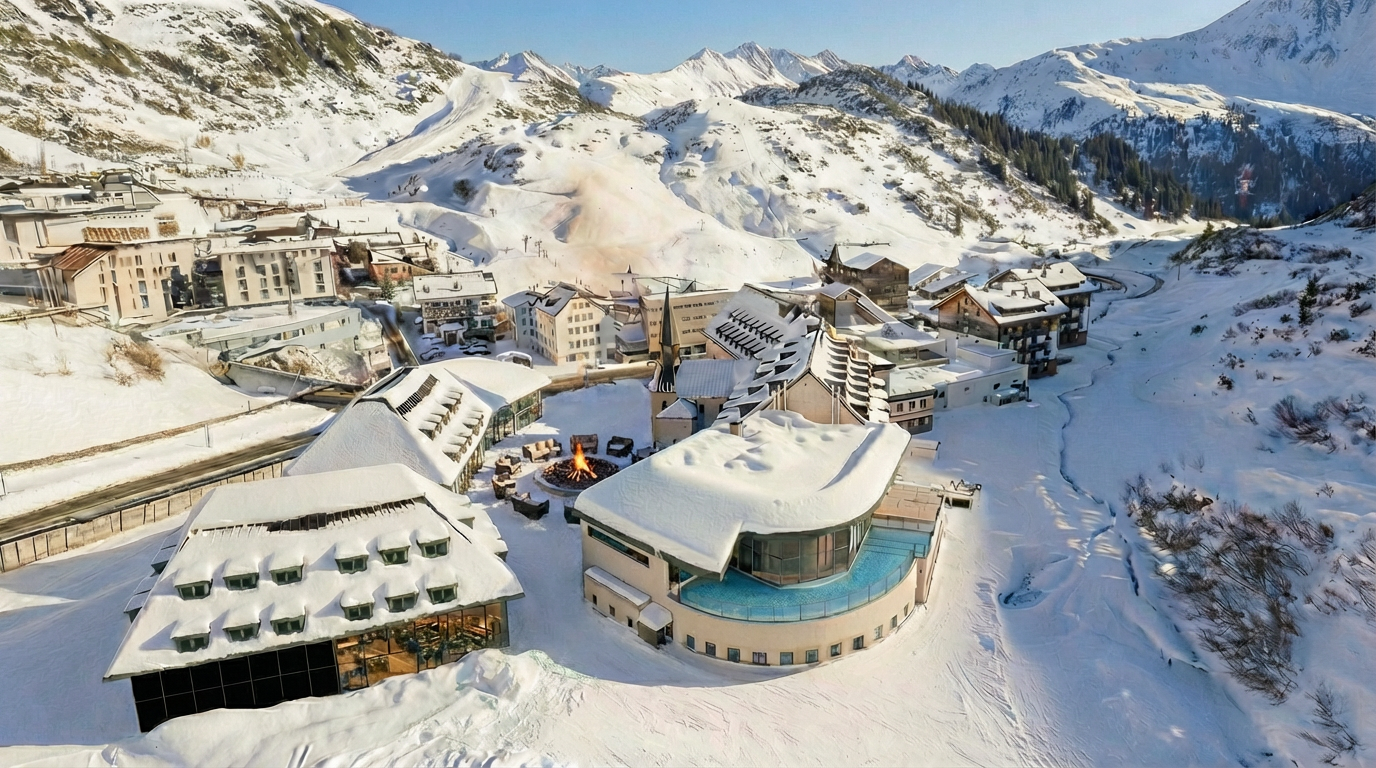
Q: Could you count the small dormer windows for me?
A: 12